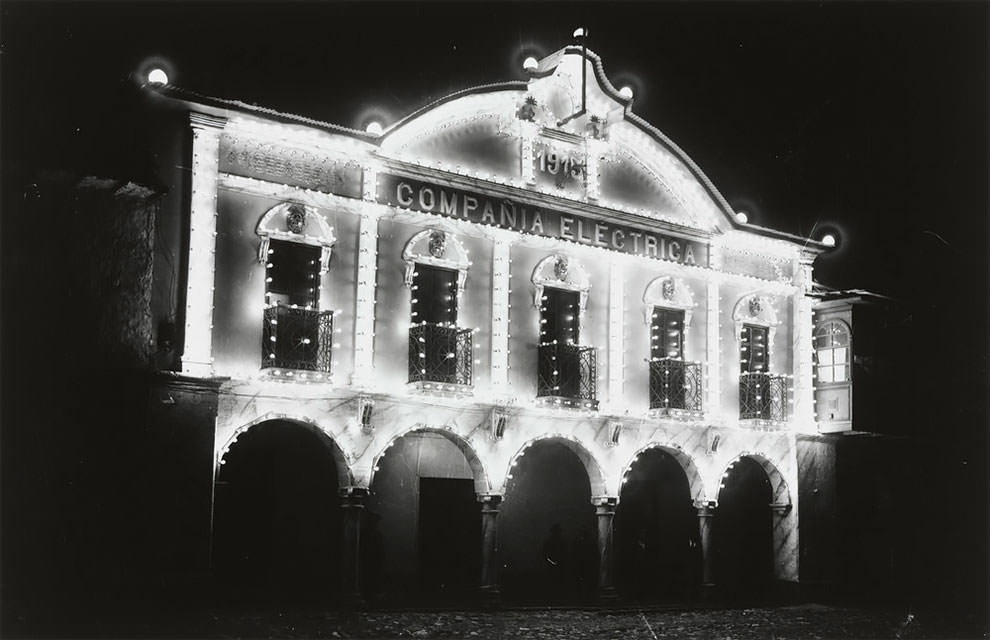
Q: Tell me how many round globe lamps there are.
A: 7